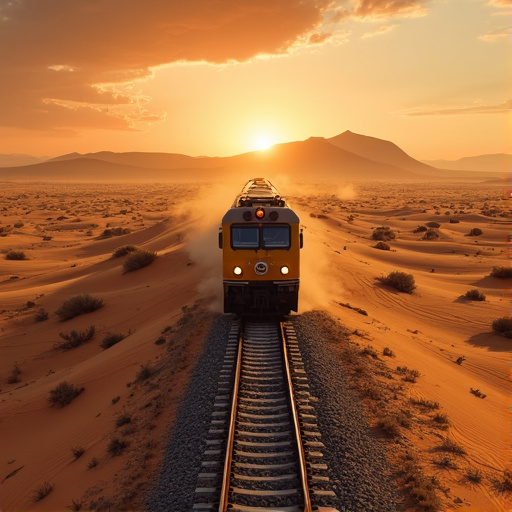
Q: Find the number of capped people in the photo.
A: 0